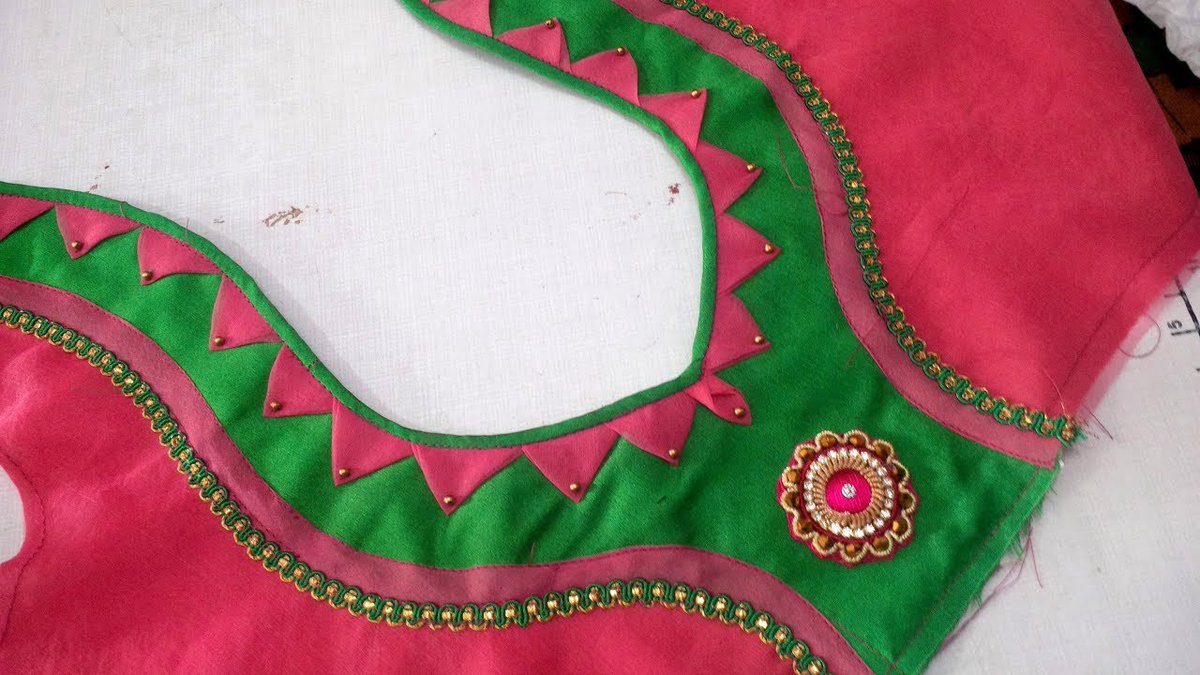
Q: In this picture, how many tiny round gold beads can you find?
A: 15